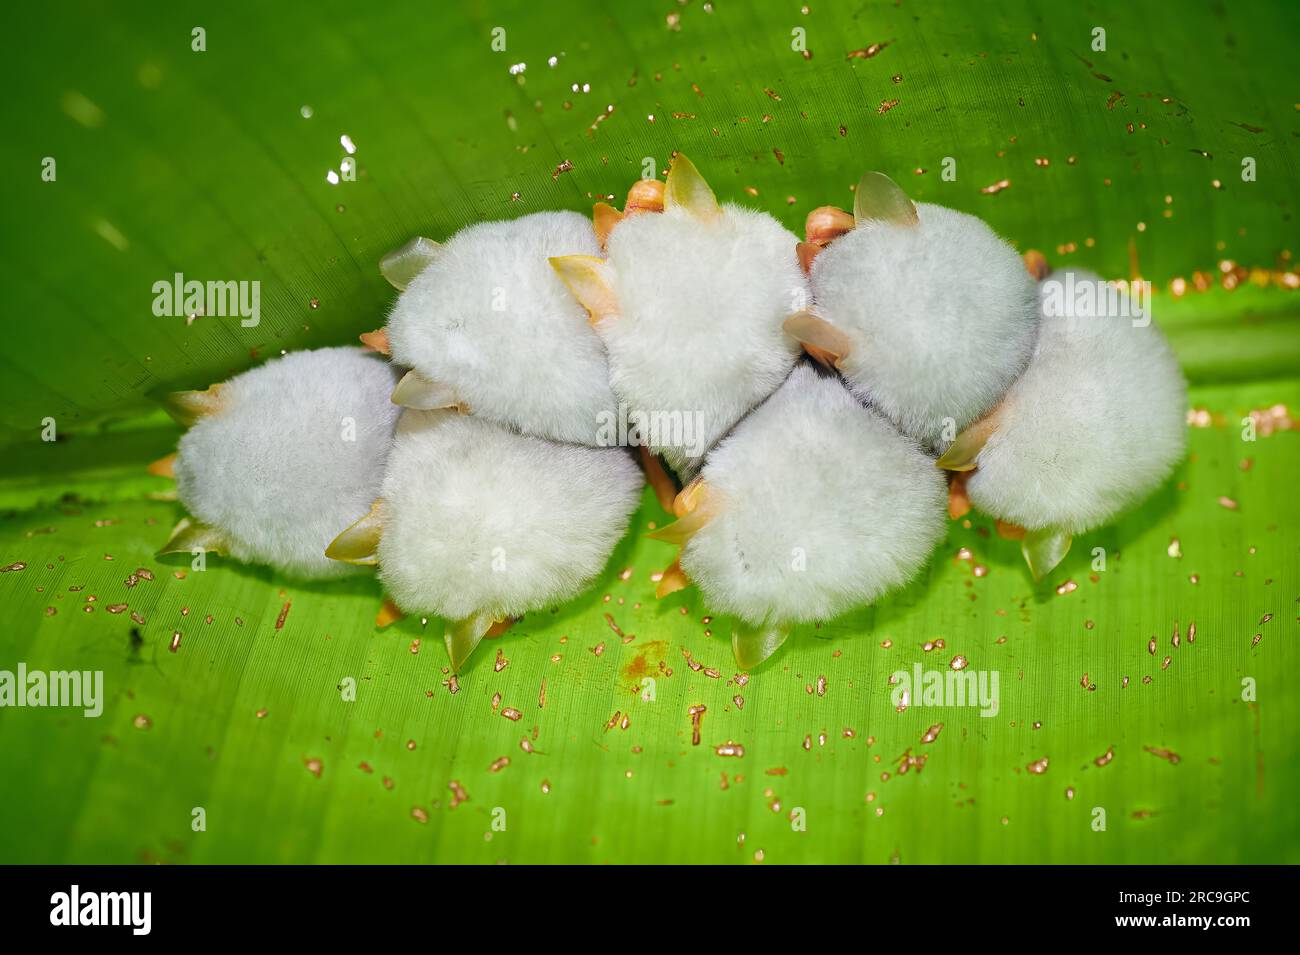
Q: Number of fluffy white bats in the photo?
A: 7